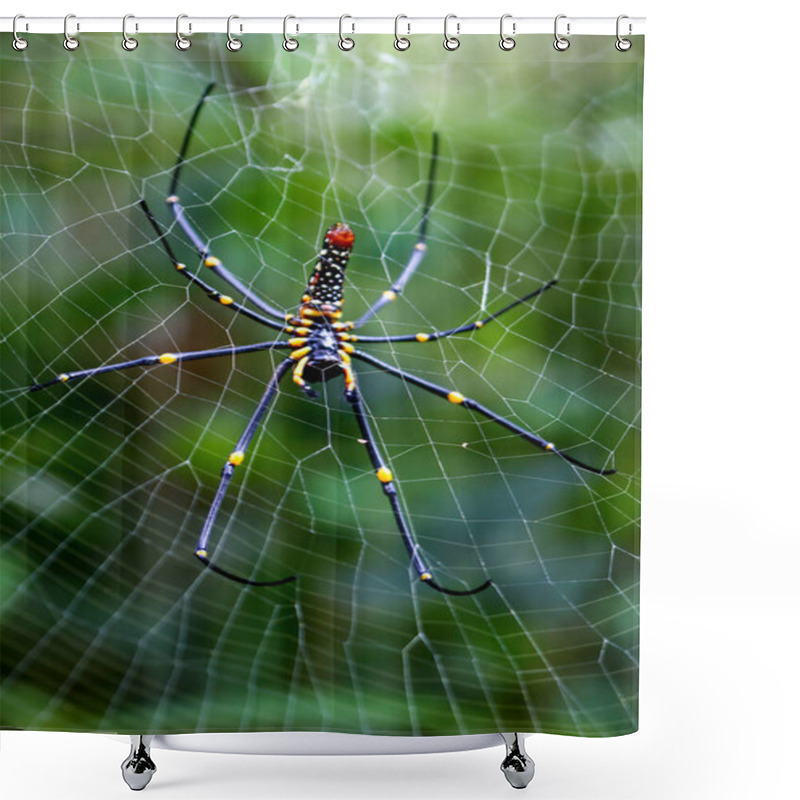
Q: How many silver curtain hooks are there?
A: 12